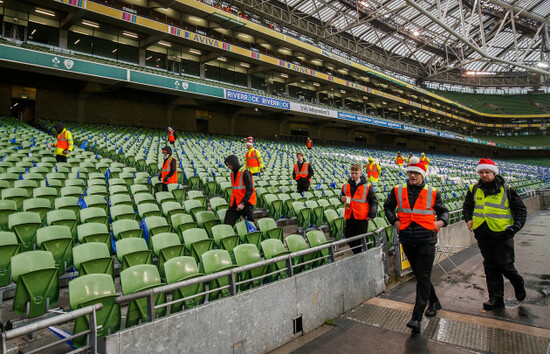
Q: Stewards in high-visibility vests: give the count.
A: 14